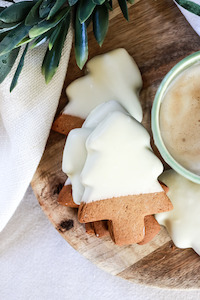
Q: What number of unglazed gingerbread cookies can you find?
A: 0